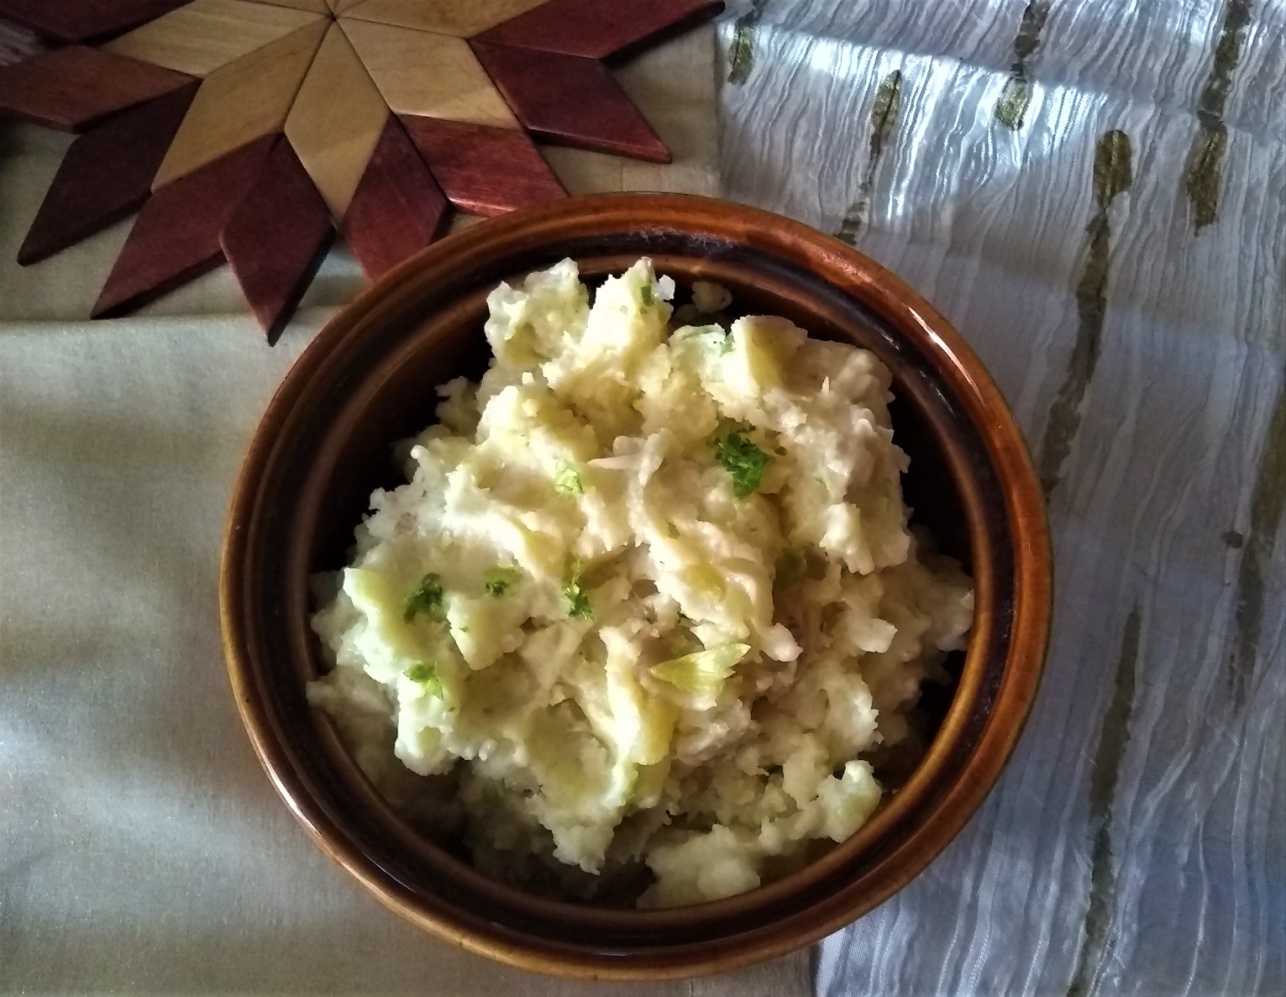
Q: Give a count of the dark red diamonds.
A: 9